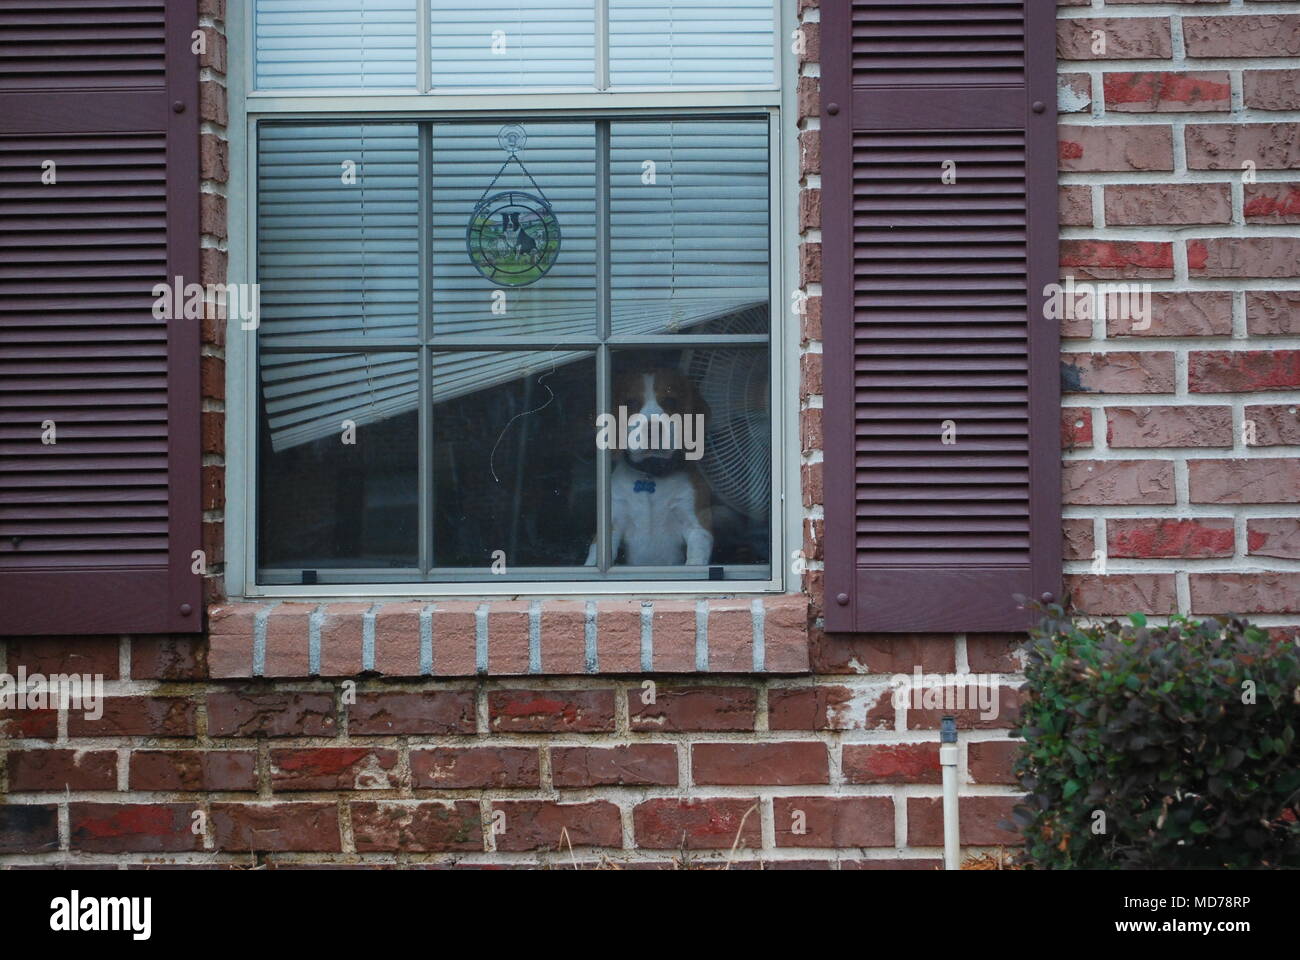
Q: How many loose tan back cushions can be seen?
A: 0